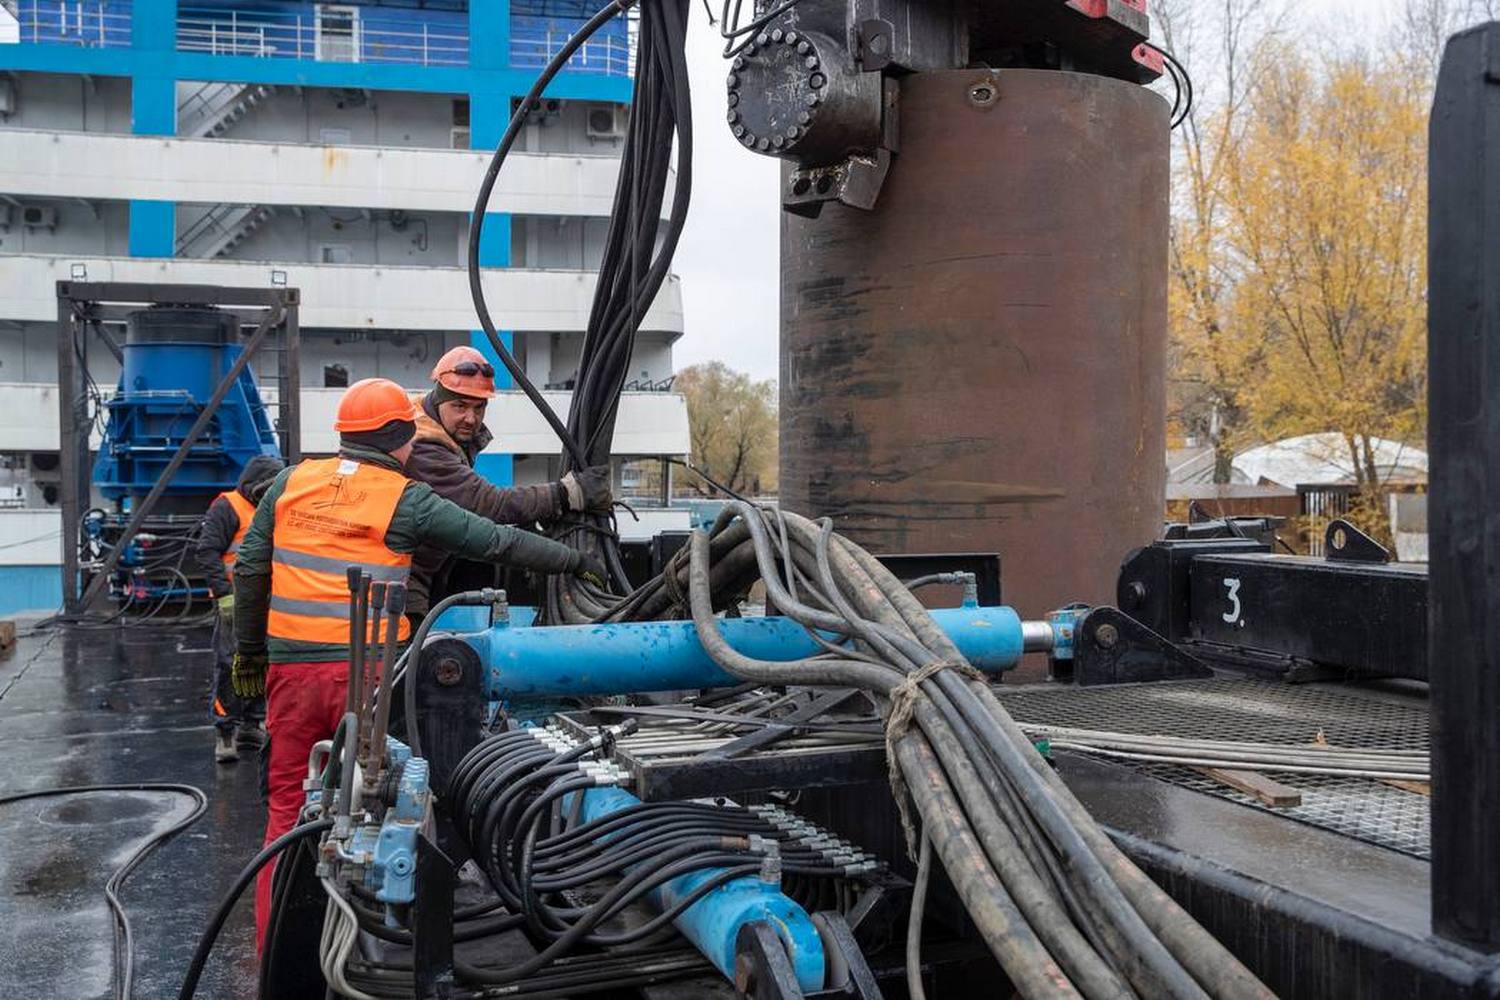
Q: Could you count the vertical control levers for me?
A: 4